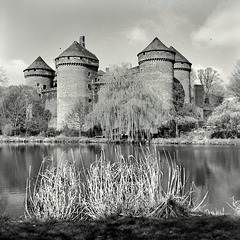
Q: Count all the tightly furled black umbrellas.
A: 0